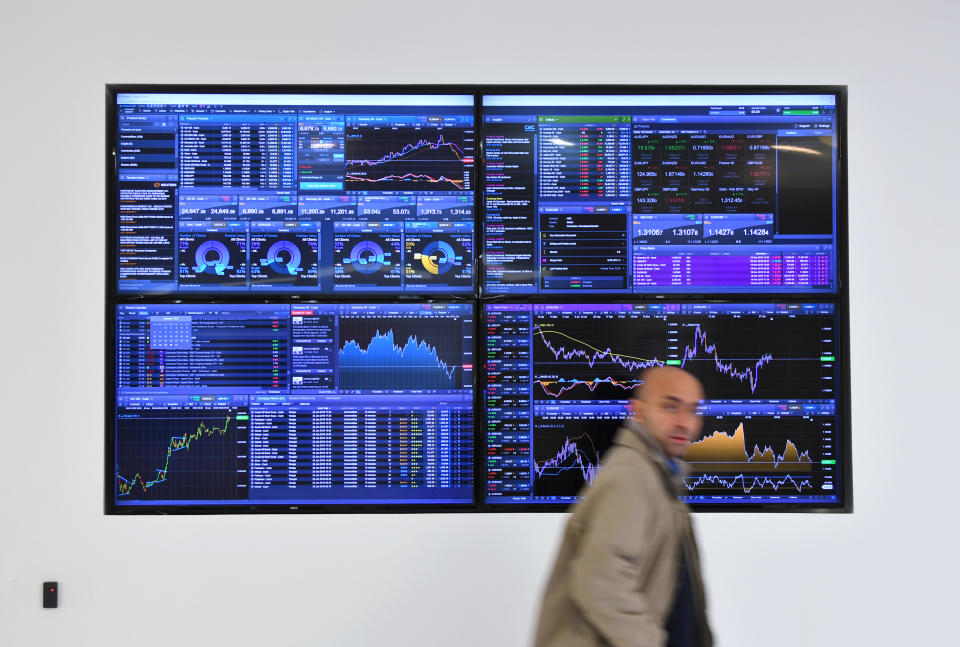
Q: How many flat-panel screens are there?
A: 4